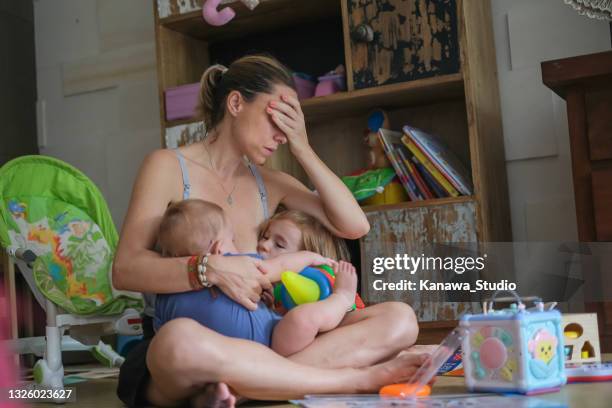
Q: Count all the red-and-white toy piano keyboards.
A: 1